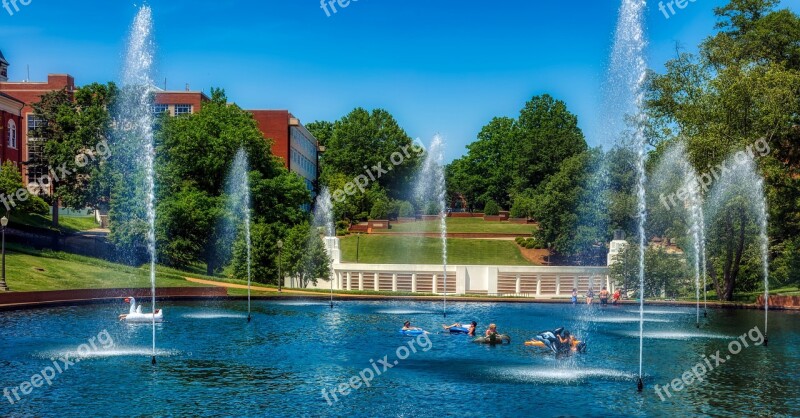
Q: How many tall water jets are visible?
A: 8